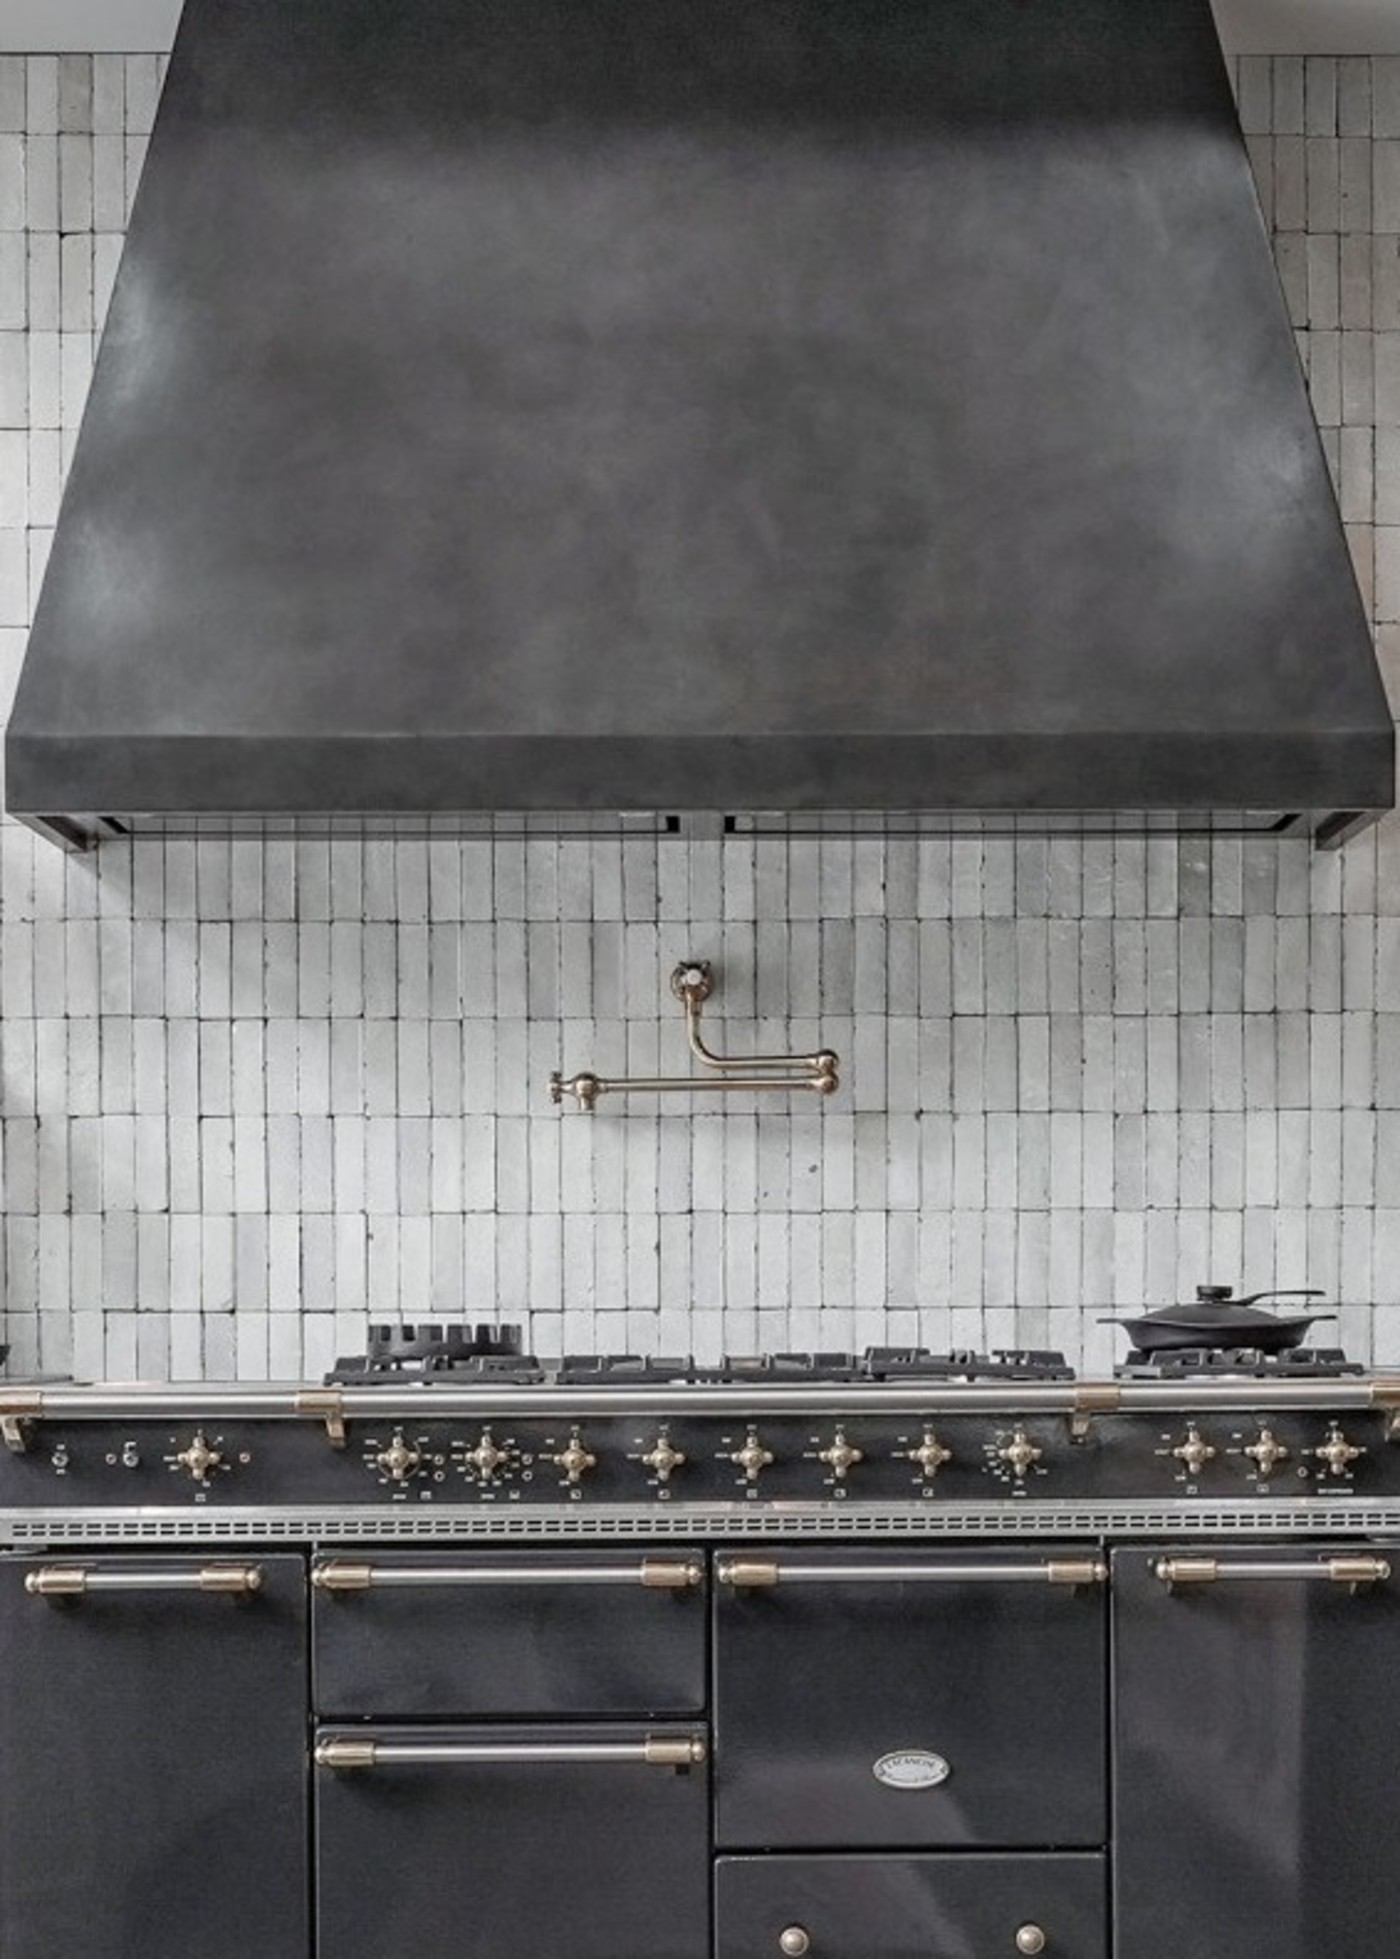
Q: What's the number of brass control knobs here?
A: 12